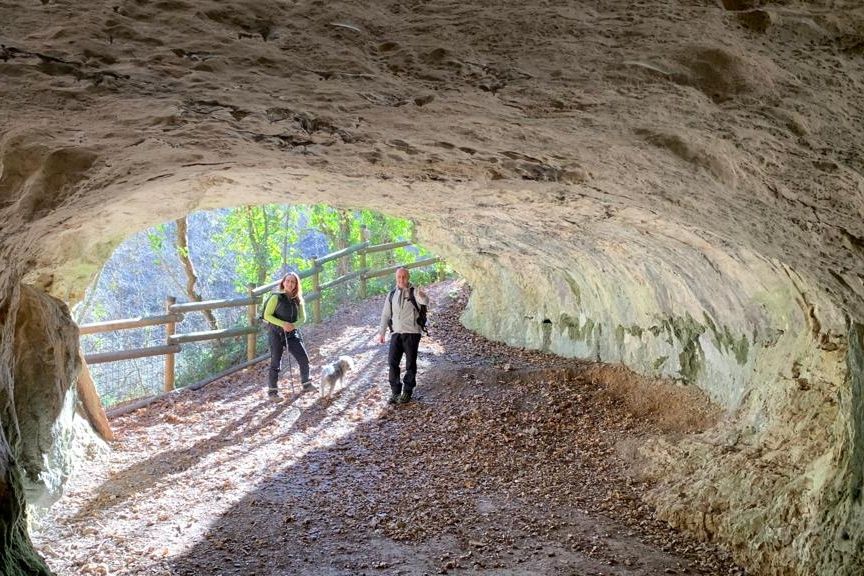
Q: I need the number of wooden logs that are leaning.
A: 1